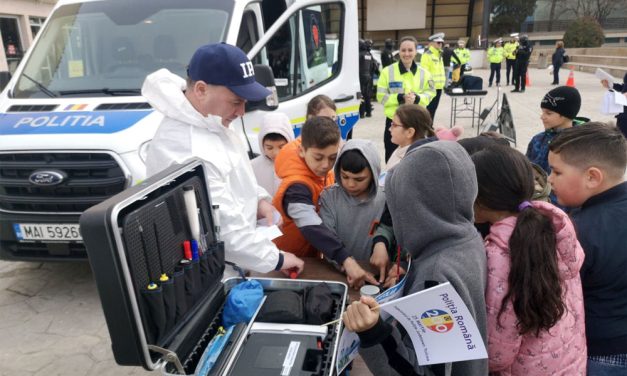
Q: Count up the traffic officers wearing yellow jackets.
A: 5